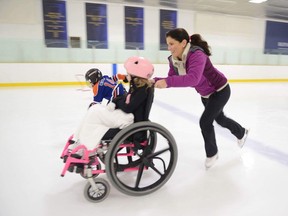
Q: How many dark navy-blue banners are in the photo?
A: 5